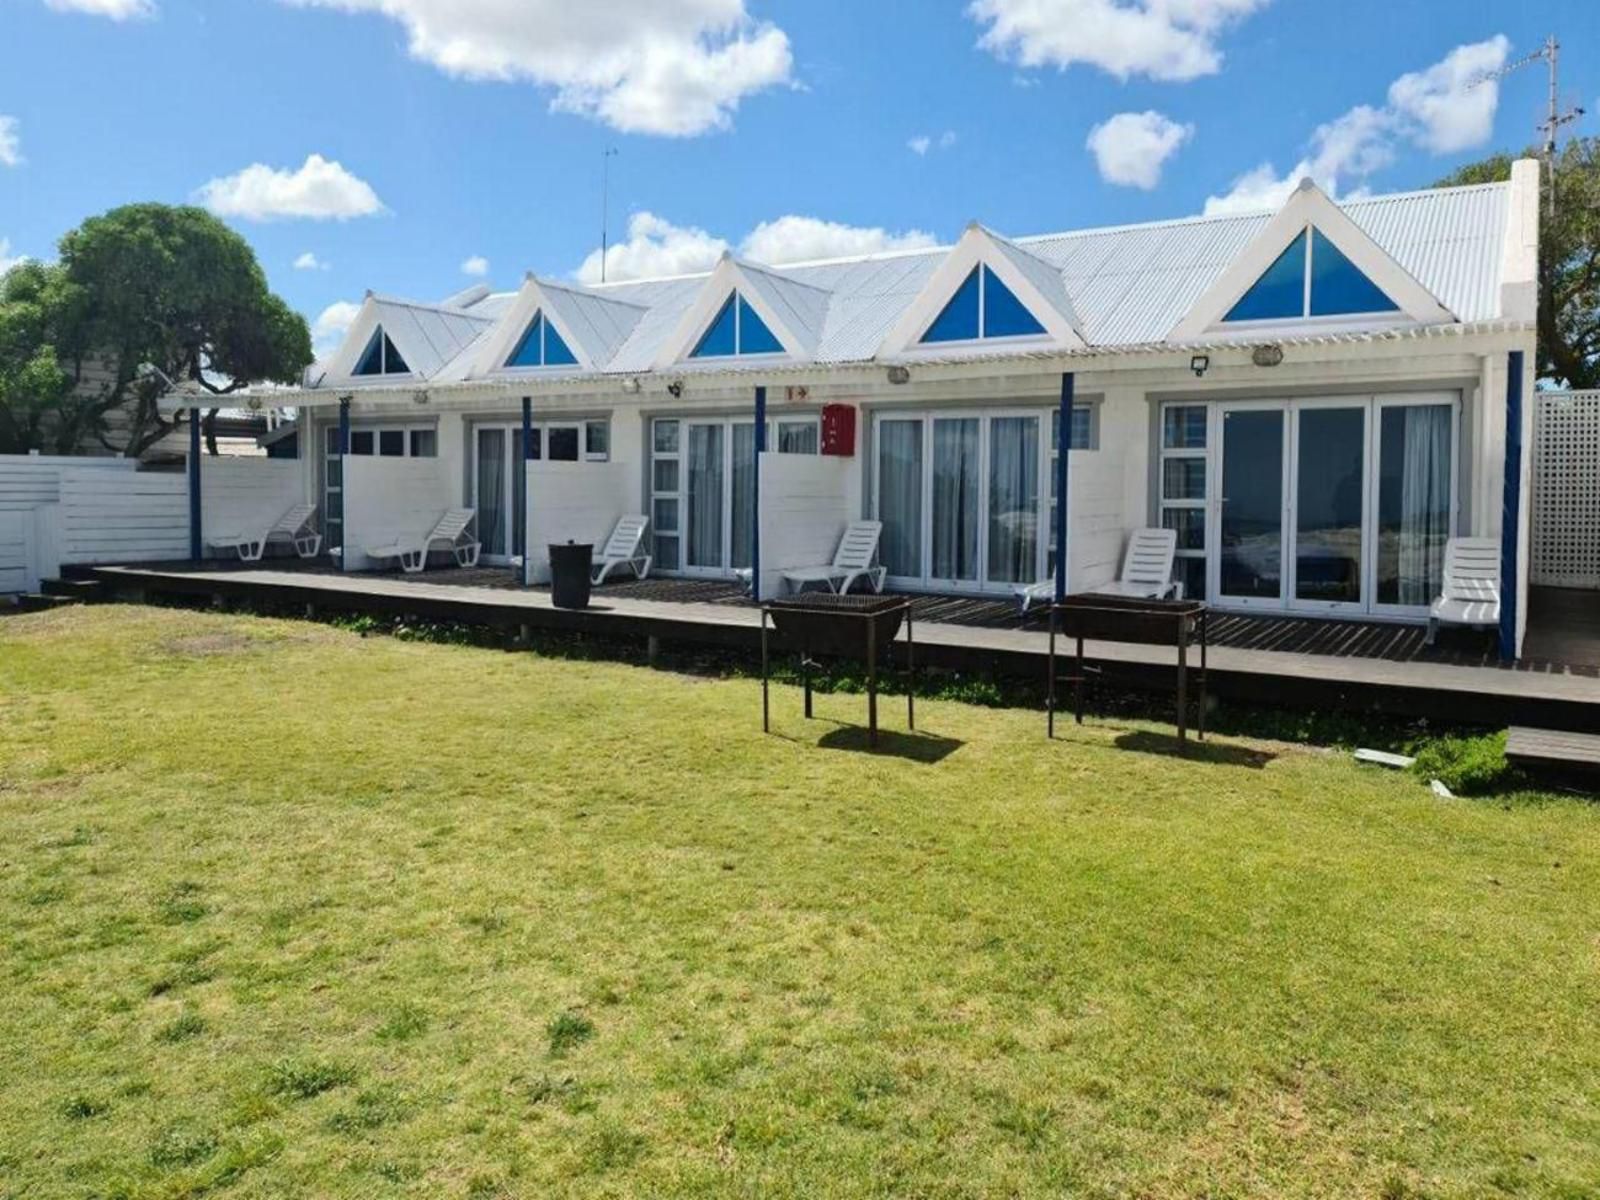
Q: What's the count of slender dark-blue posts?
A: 6